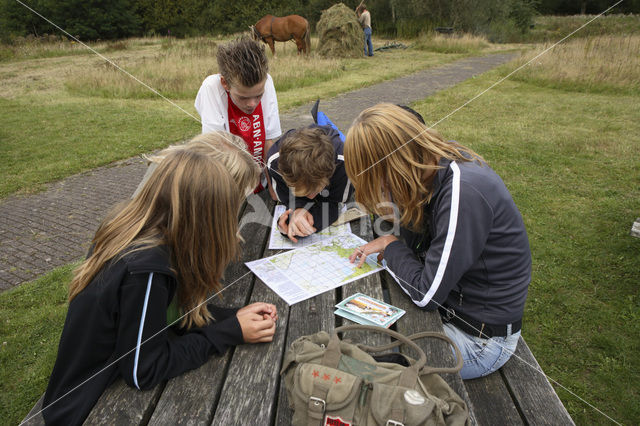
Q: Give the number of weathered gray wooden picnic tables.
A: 1